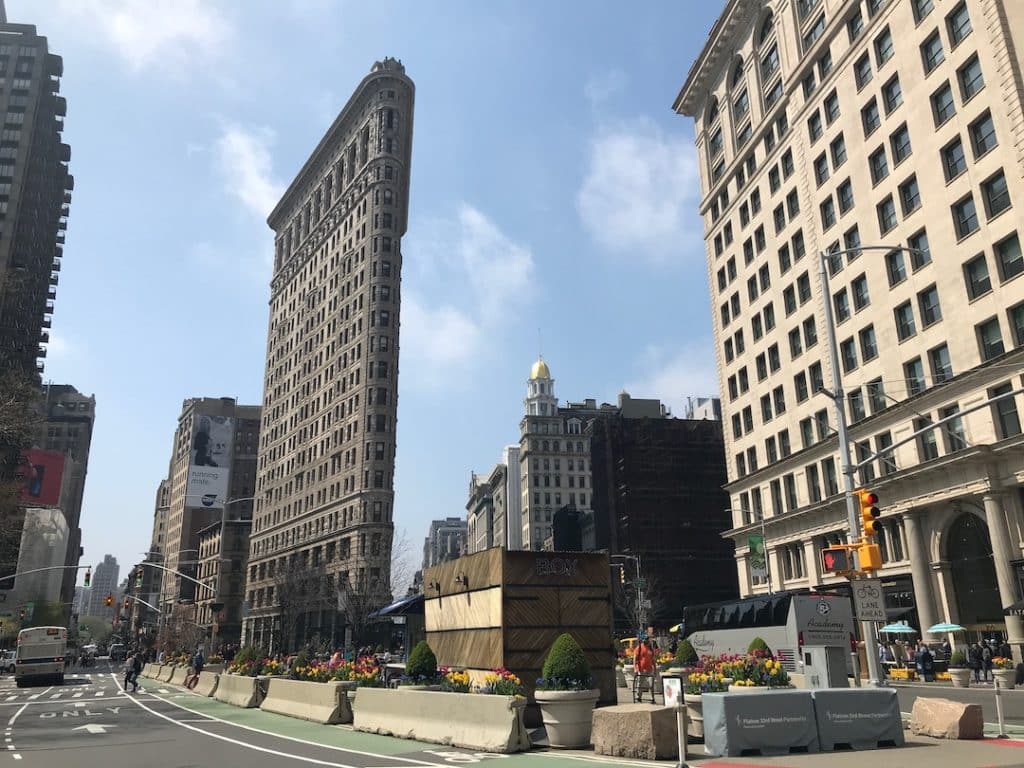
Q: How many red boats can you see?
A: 0